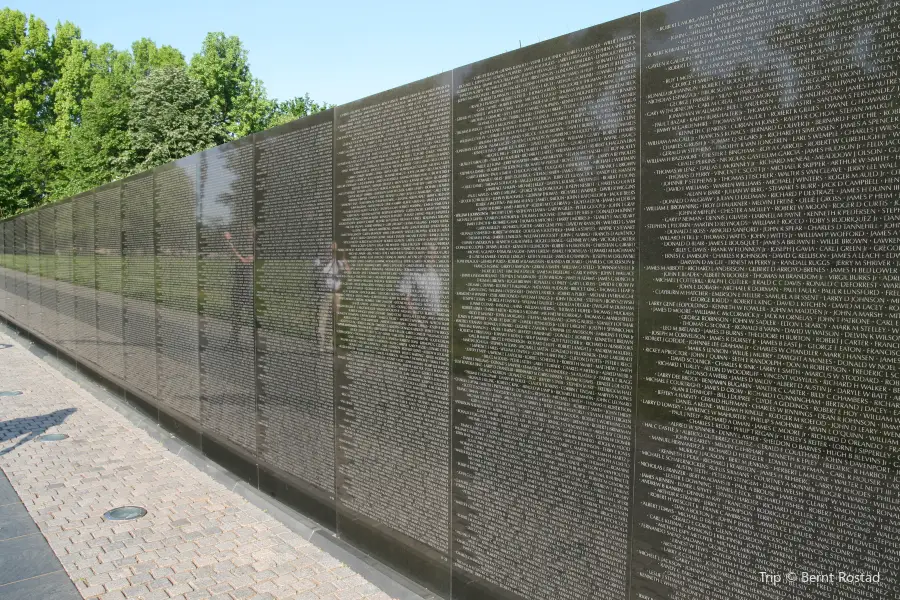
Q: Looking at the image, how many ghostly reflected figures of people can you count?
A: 3